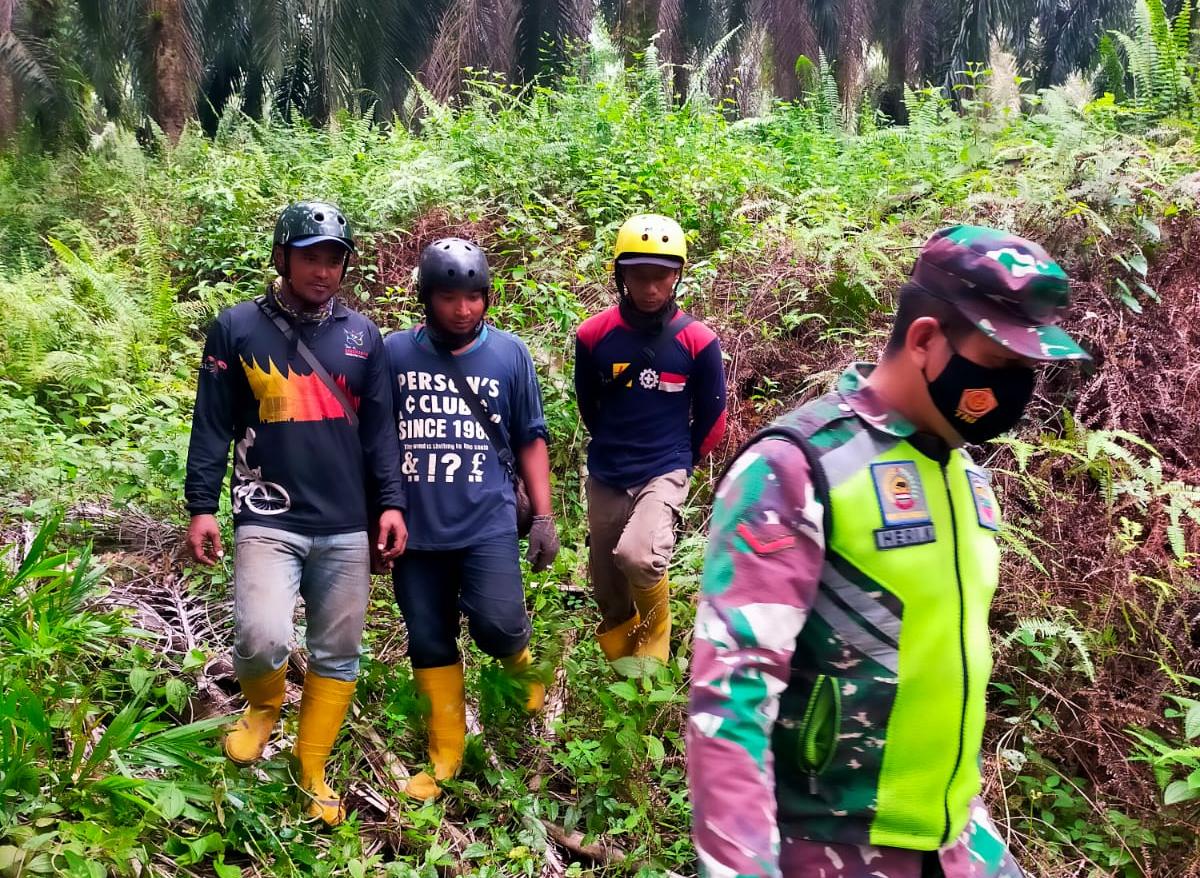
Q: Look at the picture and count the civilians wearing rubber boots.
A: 3